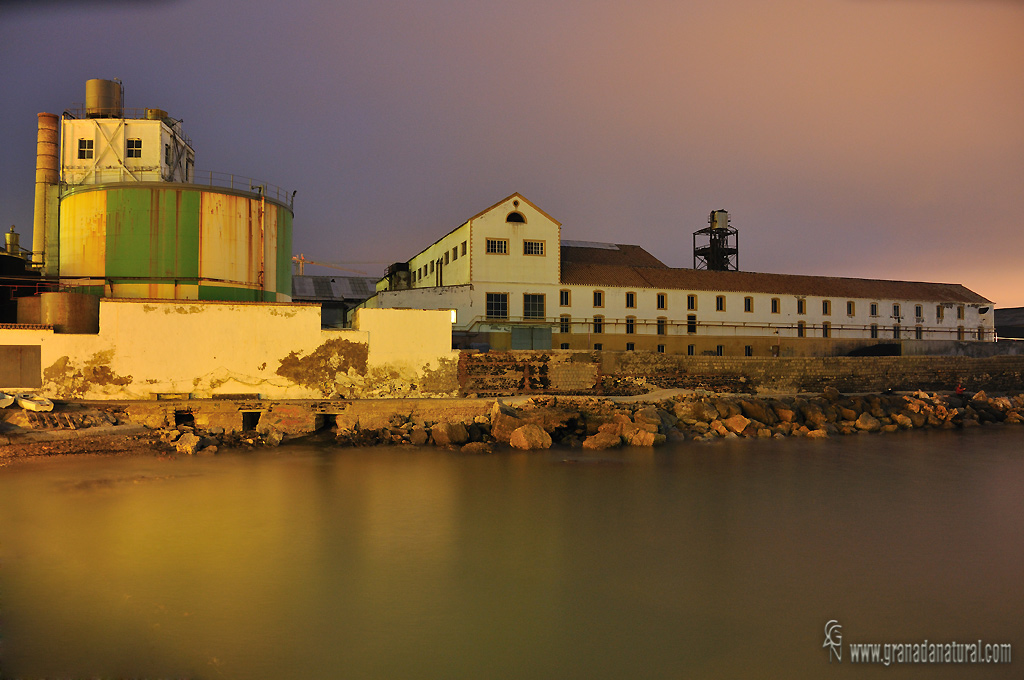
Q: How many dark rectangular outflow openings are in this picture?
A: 3